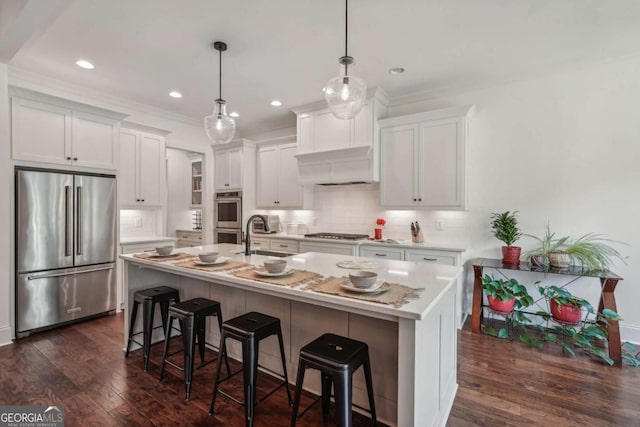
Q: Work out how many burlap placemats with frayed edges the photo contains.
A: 4